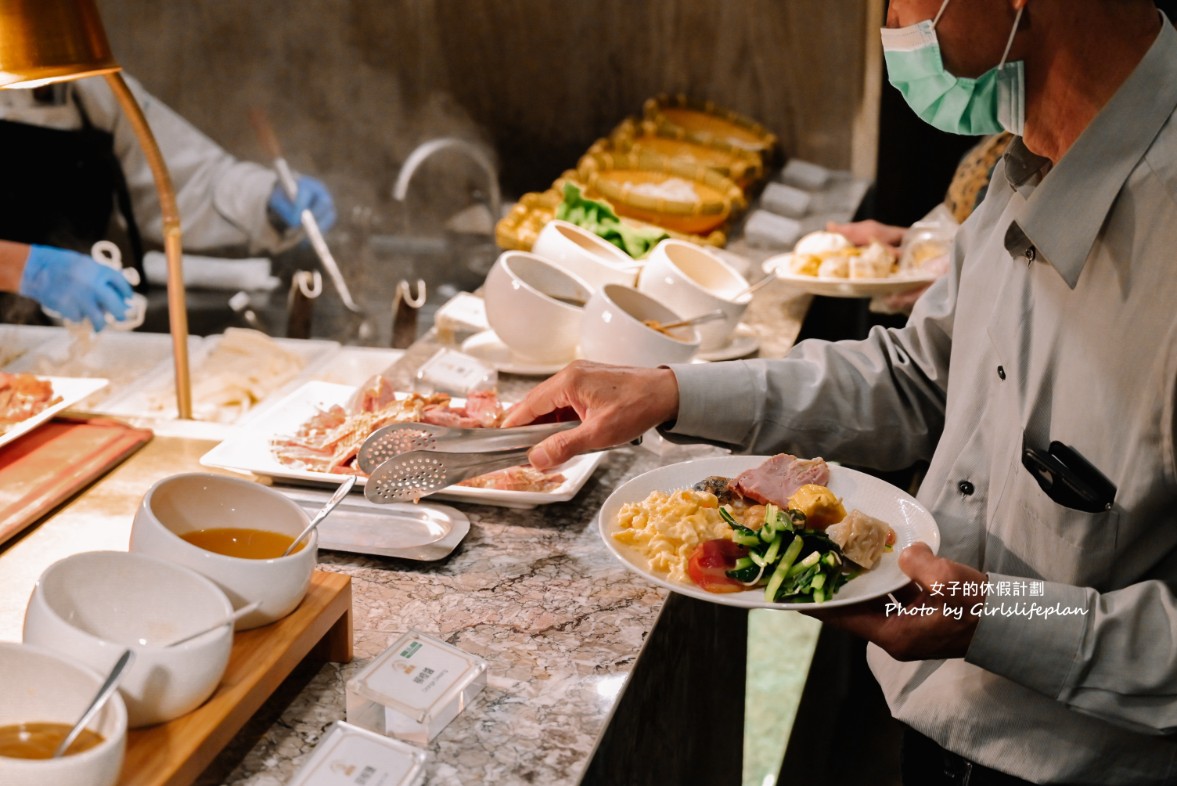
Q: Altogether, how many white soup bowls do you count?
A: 7